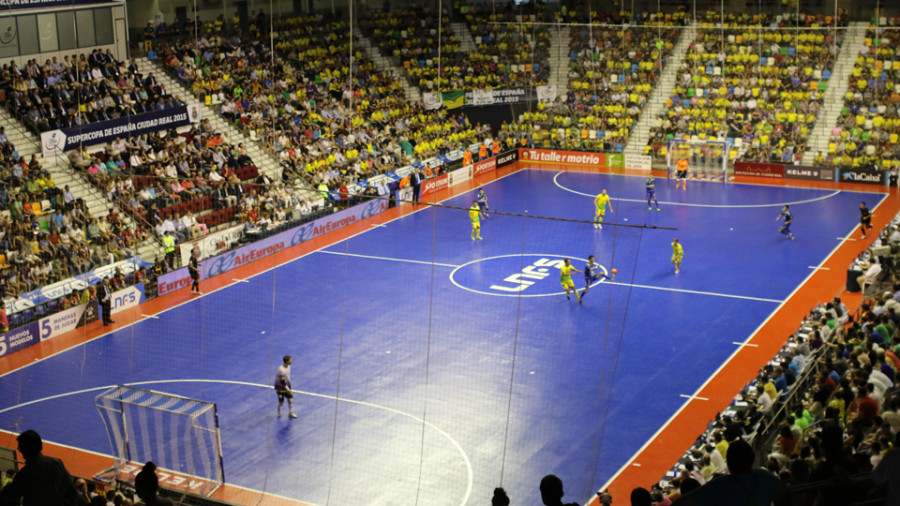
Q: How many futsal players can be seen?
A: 10